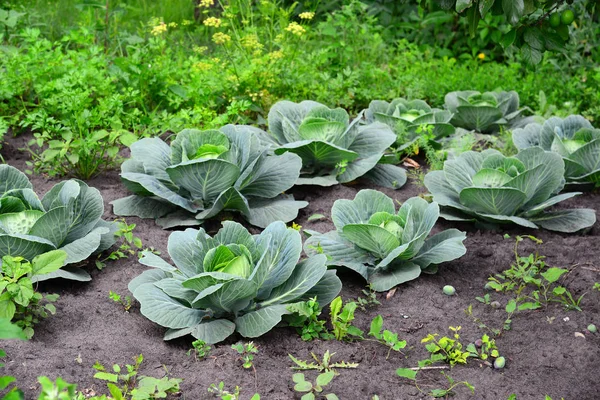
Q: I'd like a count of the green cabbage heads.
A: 9